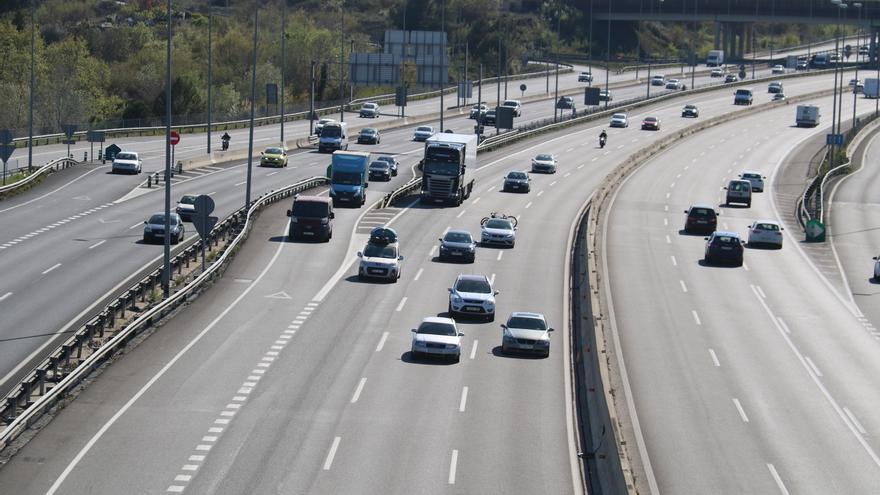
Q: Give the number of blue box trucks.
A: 1